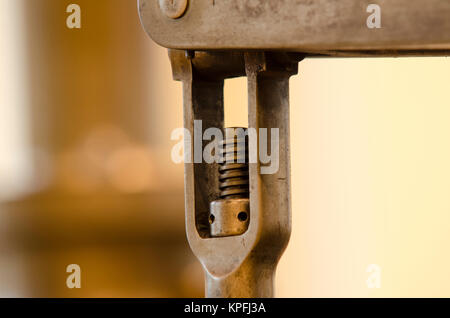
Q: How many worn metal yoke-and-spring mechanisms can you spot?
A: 1